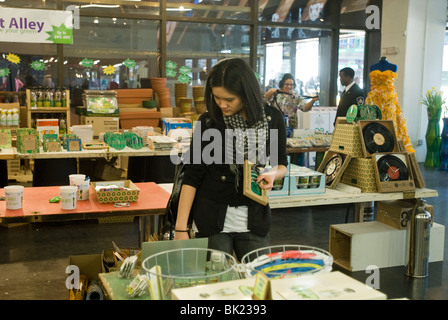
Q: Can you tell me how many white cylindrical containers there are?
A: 4